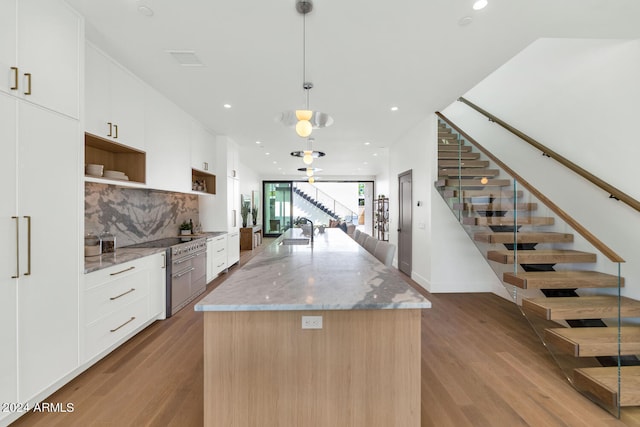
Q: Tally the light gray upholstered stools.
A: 4